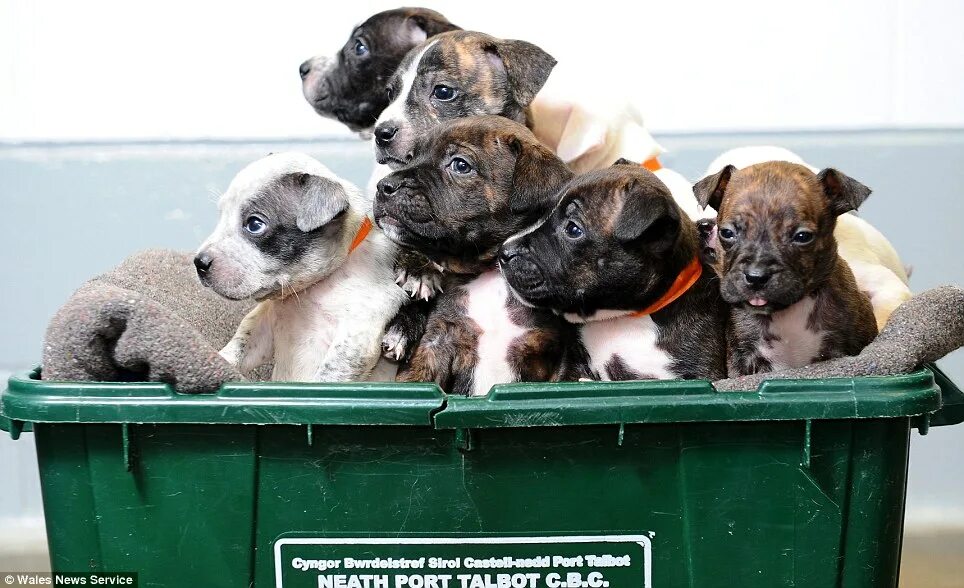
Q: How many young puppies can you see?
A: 8